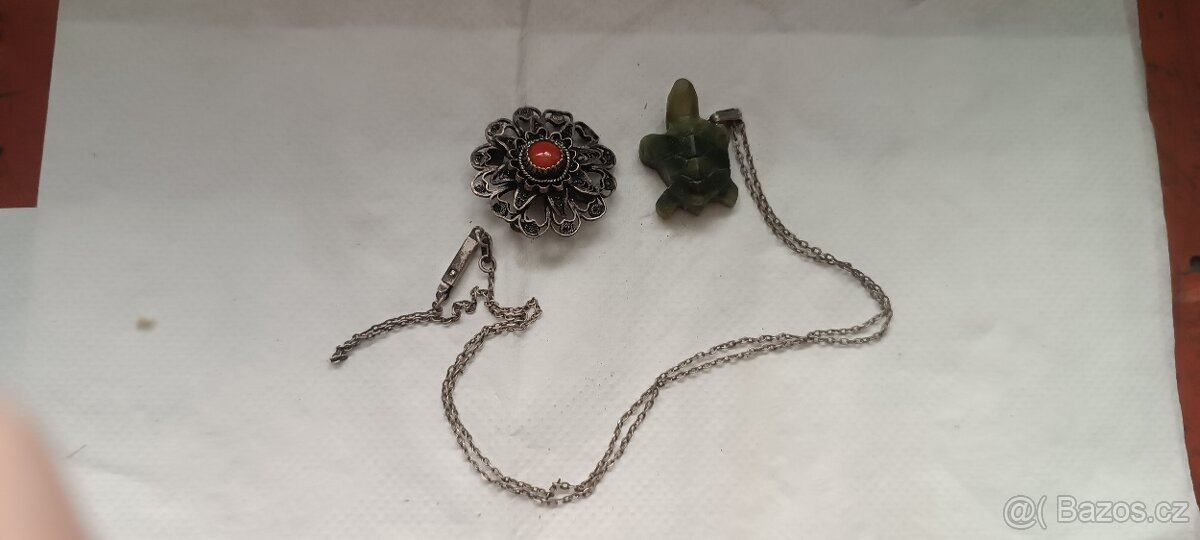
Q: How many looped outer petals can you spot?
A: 12